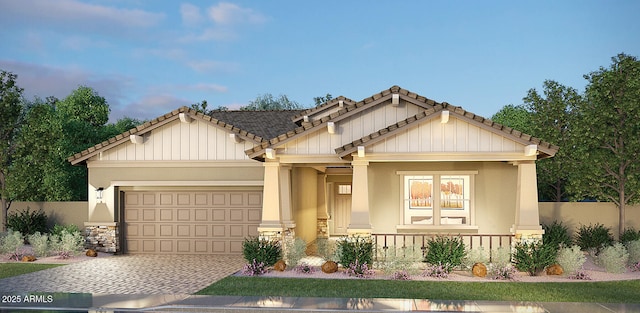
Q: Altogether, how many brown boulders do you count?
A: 6